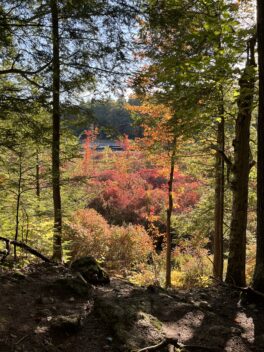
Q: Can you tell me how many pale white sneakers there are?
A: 0